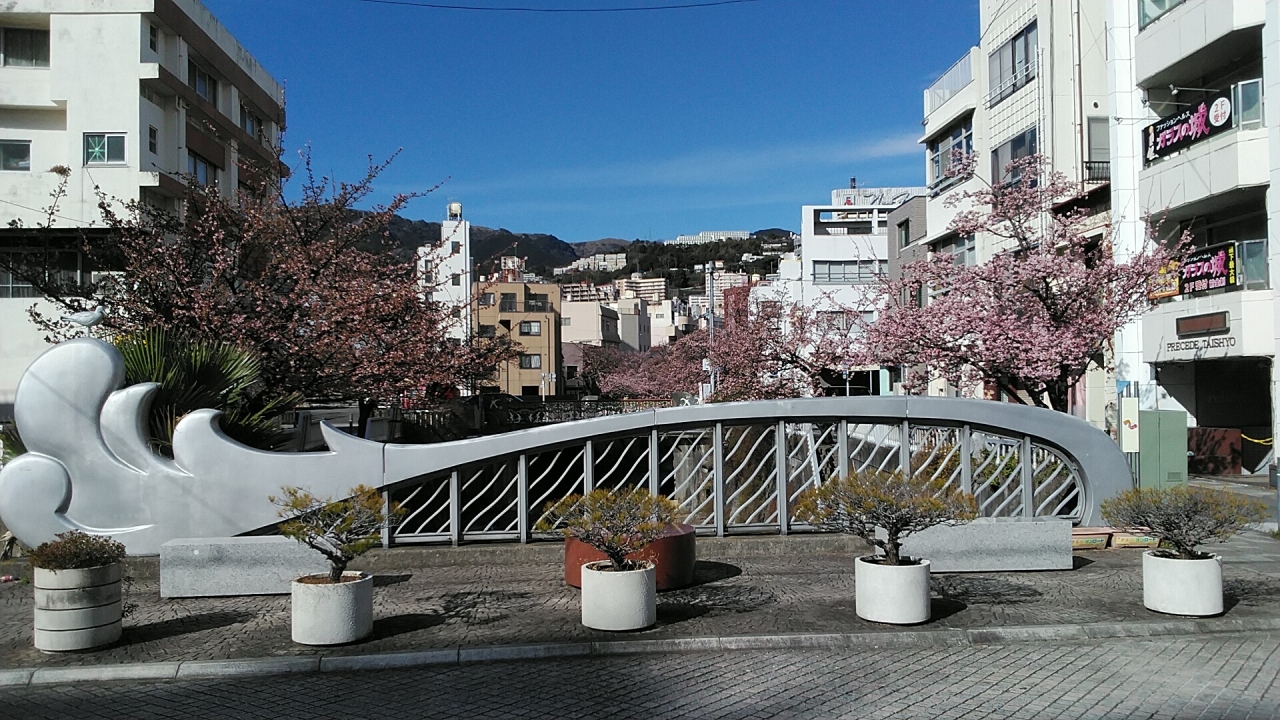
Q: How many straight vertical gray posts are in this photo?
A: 11